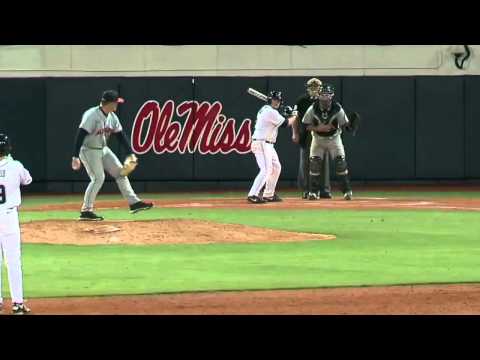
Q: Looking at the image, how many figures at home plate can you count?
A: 3